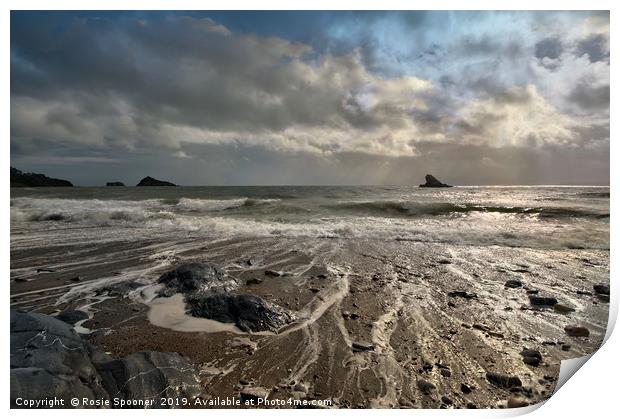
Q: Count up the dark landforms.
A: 4